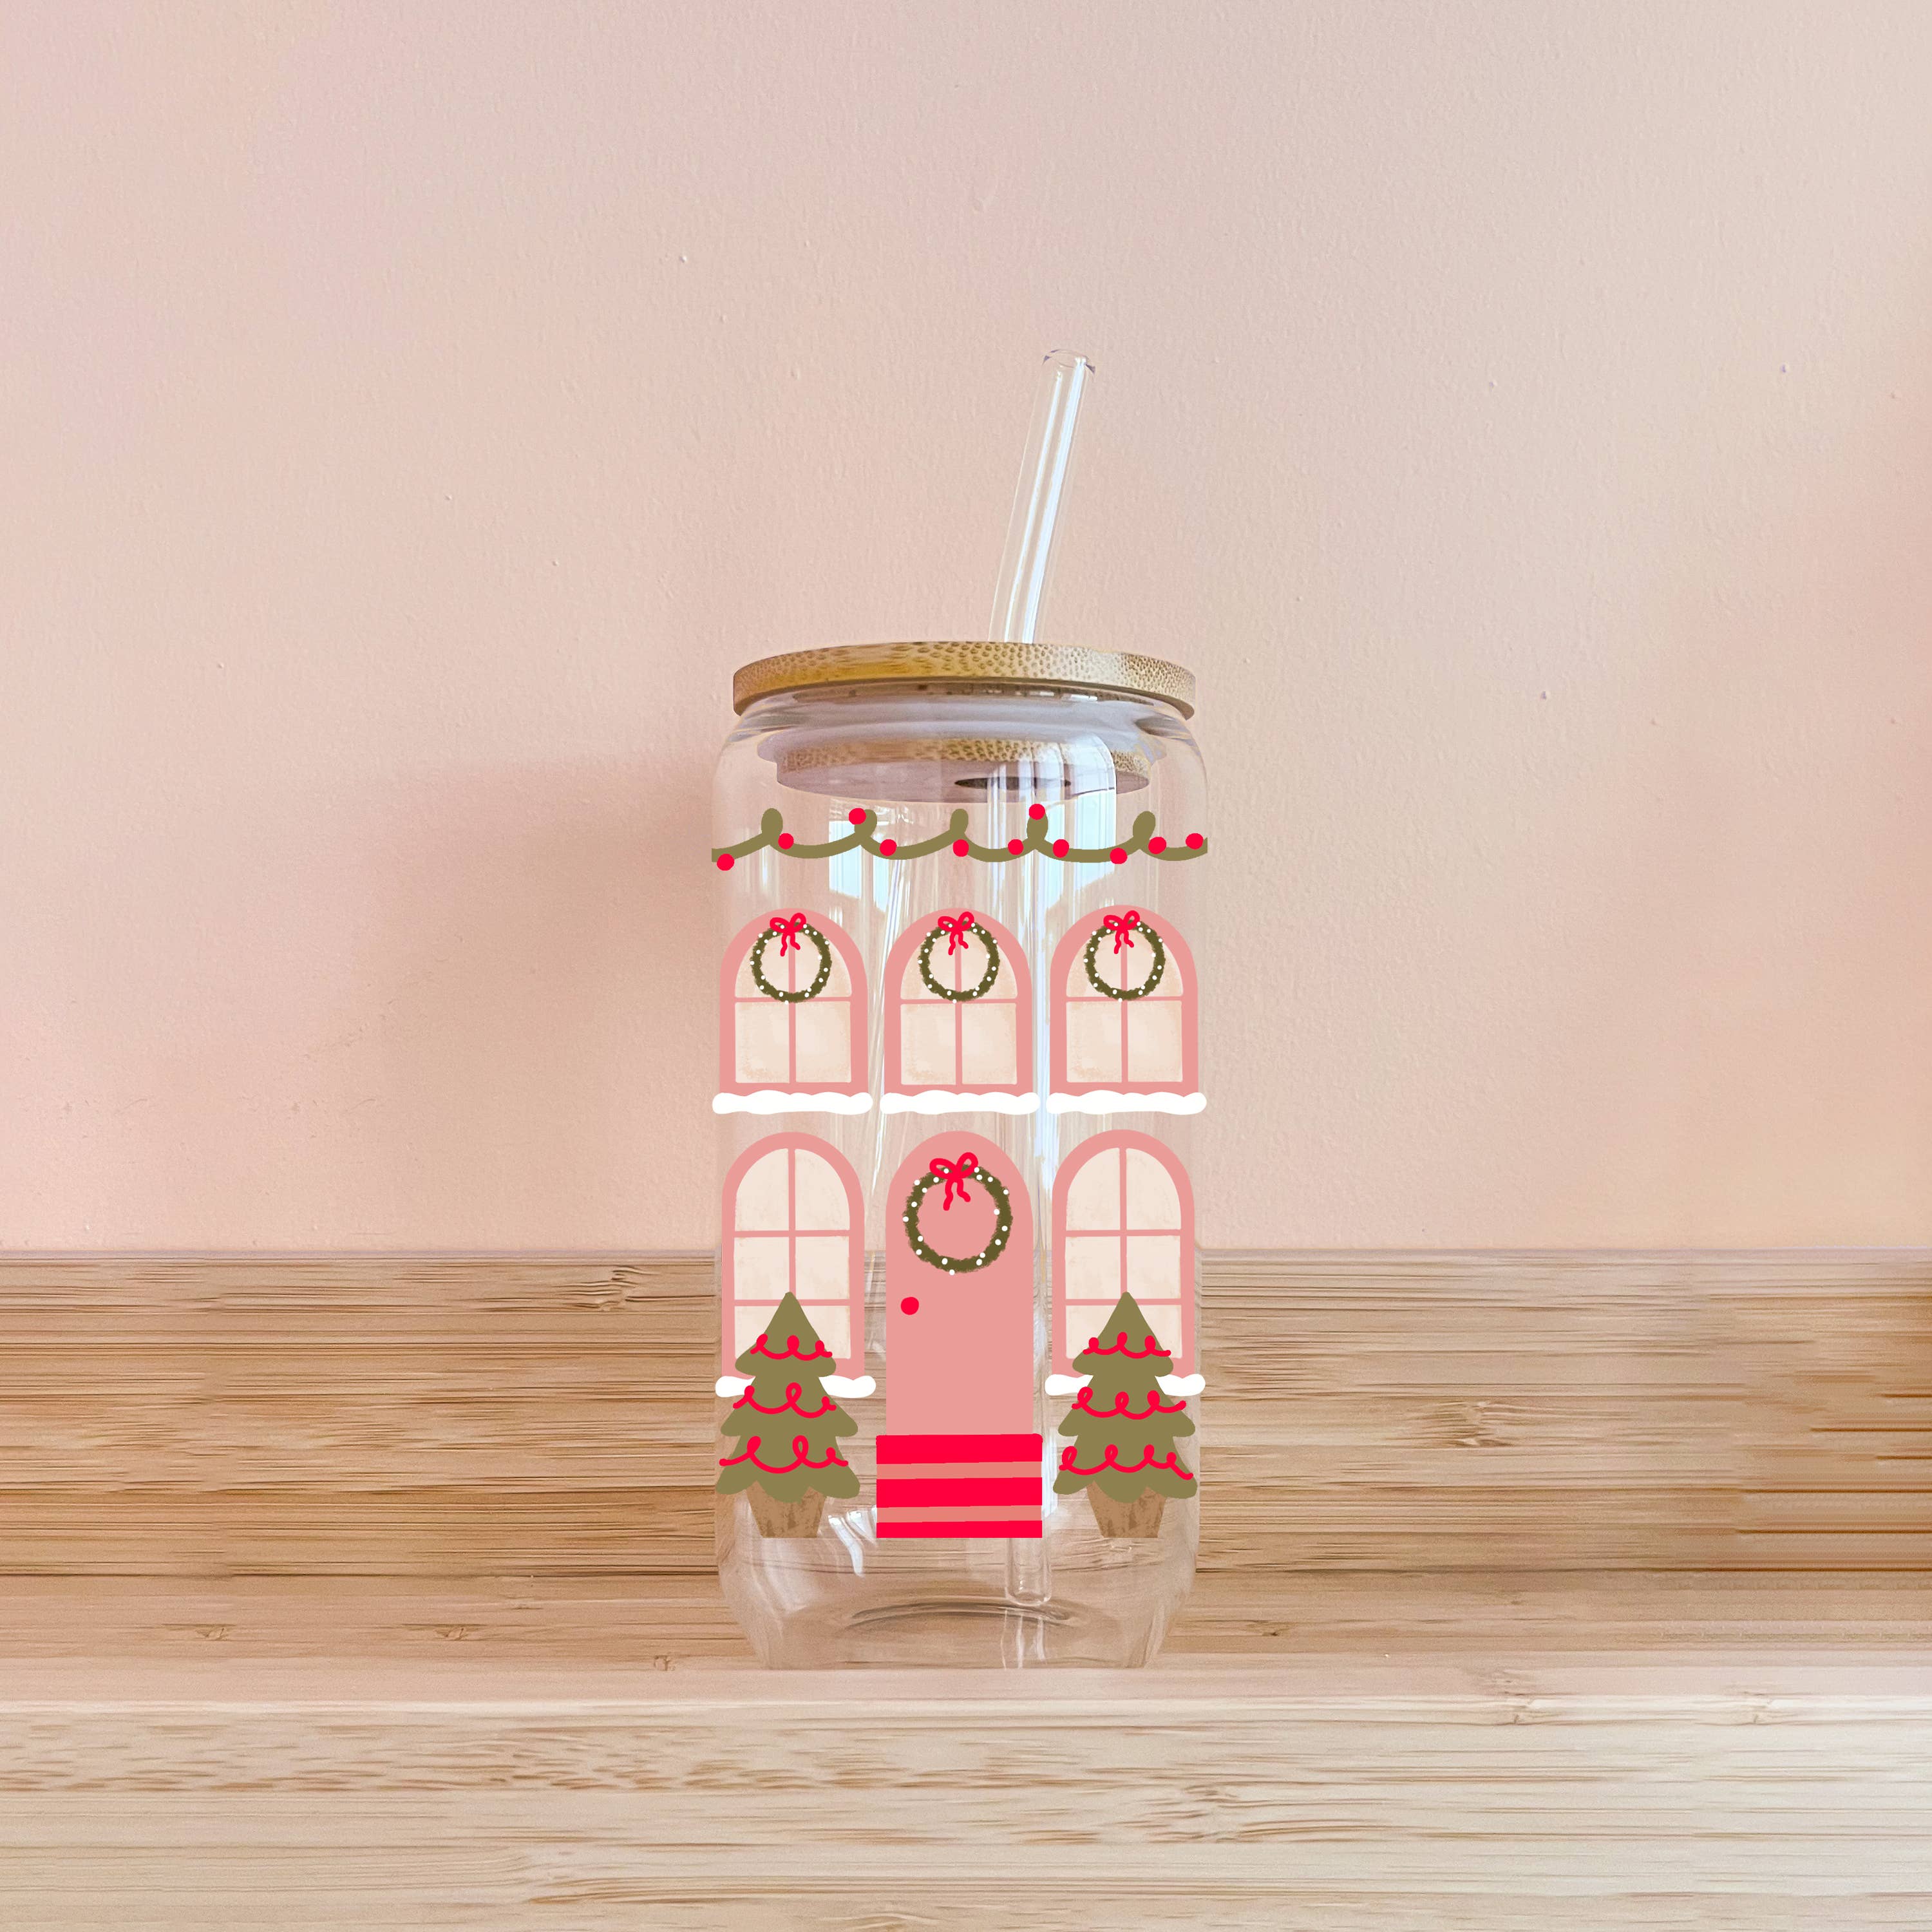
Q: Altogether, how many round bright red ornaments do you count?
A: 11